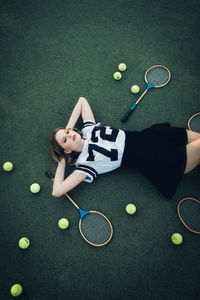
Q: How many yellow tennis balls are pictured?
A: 10